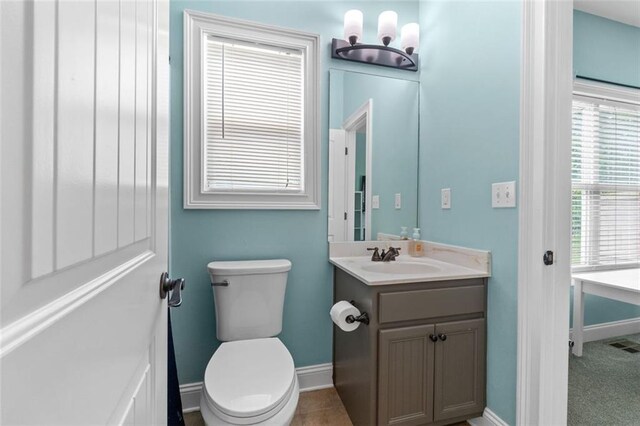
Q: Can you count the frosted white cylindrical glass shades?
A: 3